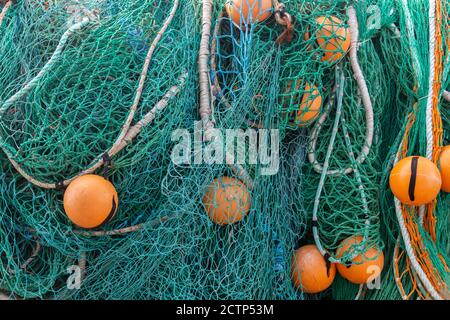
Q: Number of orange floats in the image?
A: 9